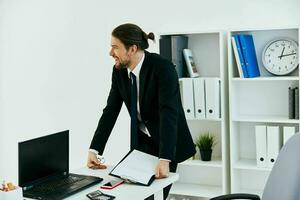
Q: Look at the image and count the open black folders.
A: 1